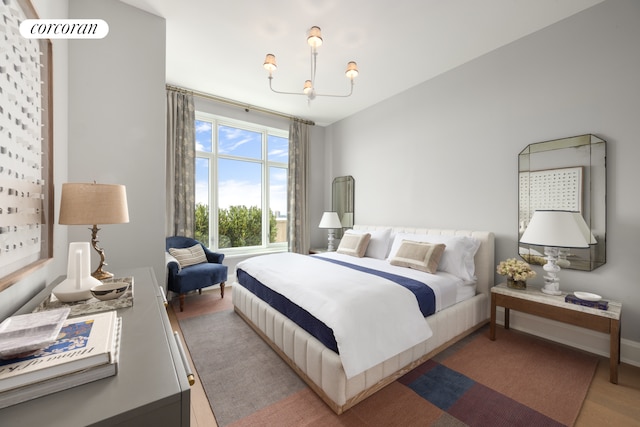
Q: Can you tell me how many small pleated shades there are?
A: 4